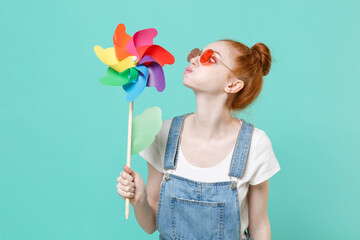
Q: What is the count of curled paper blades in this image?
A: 7